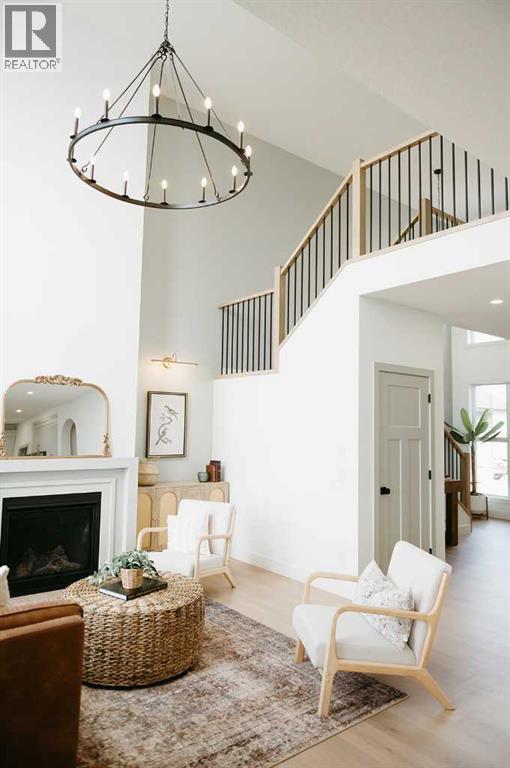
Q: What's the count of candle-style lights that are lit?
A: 11